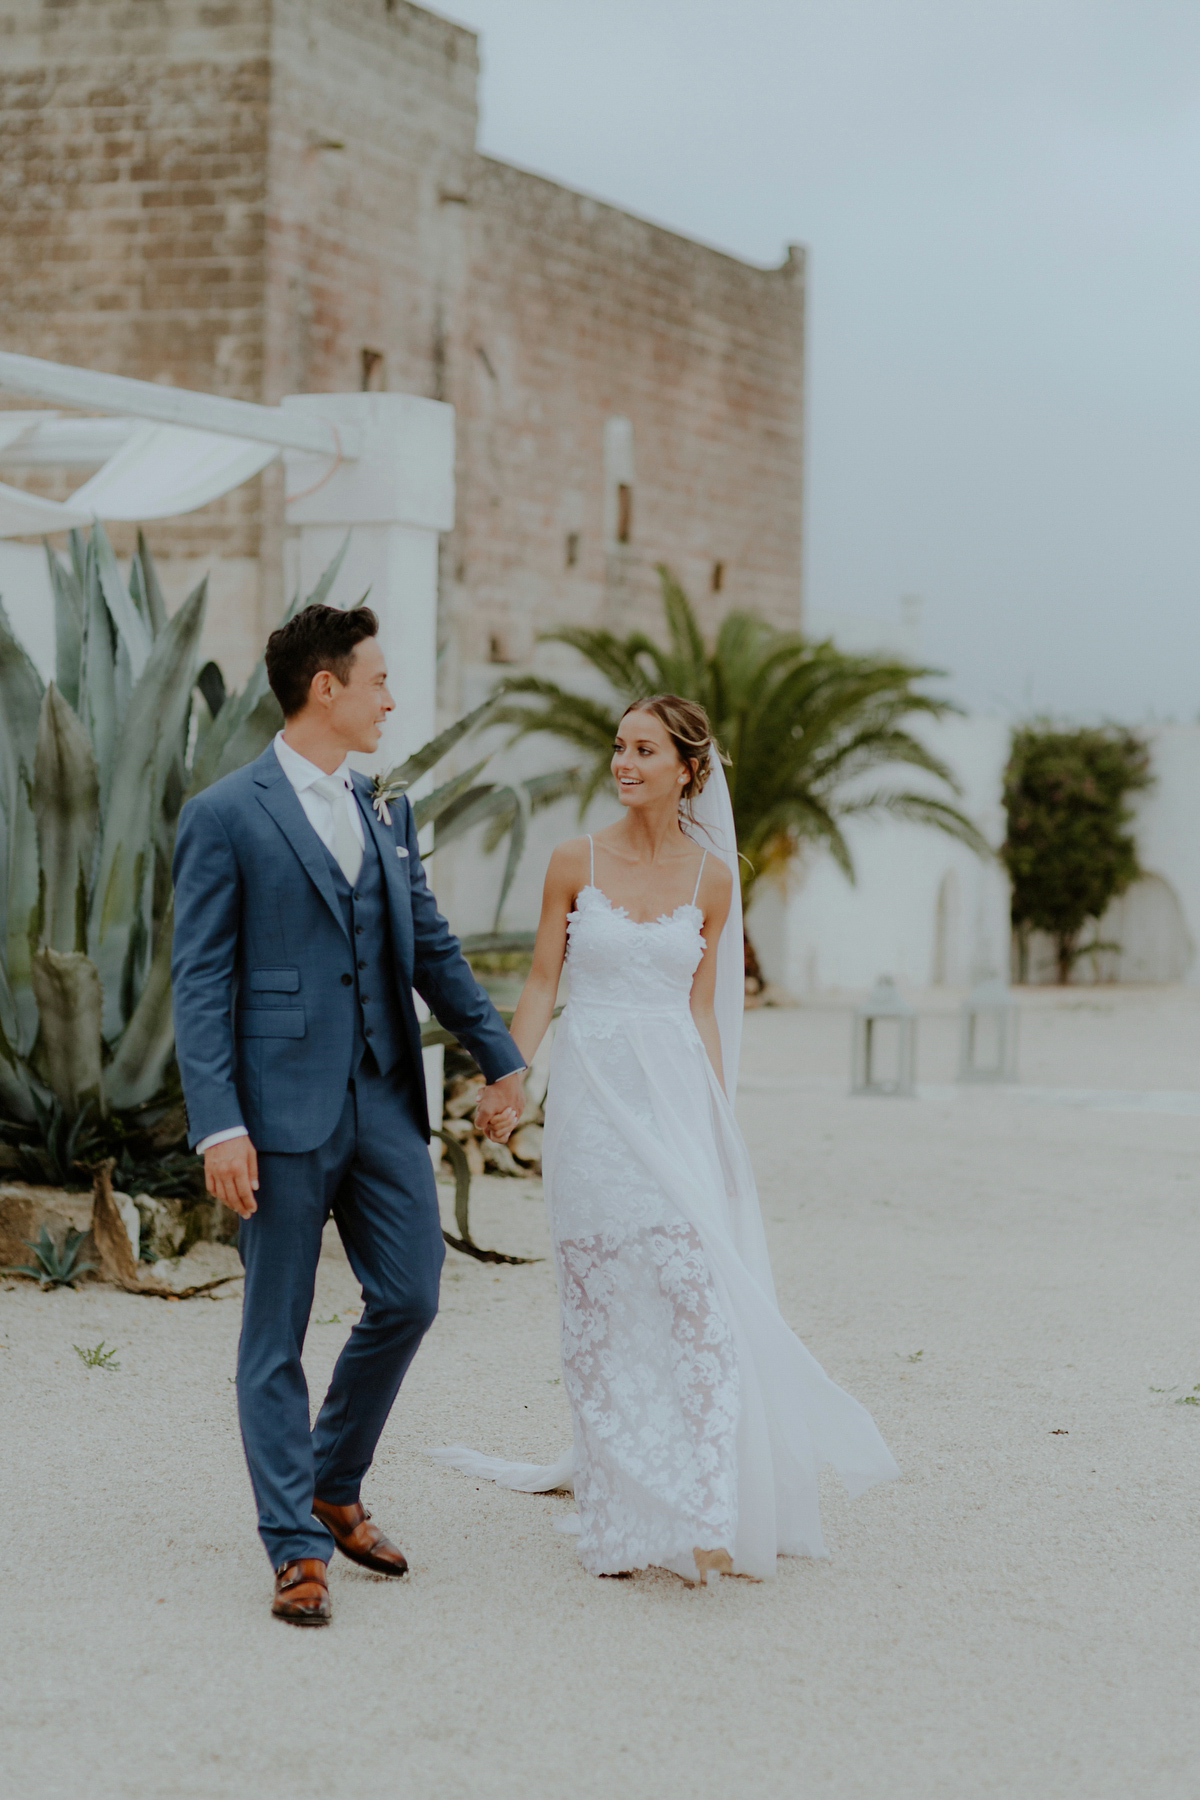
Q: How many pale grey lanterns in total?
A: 2